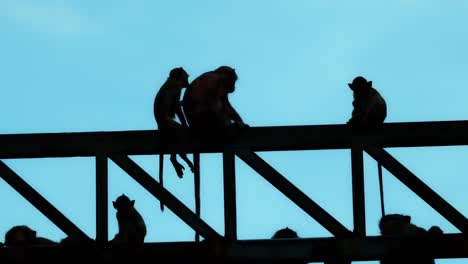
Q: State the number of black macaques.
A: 7